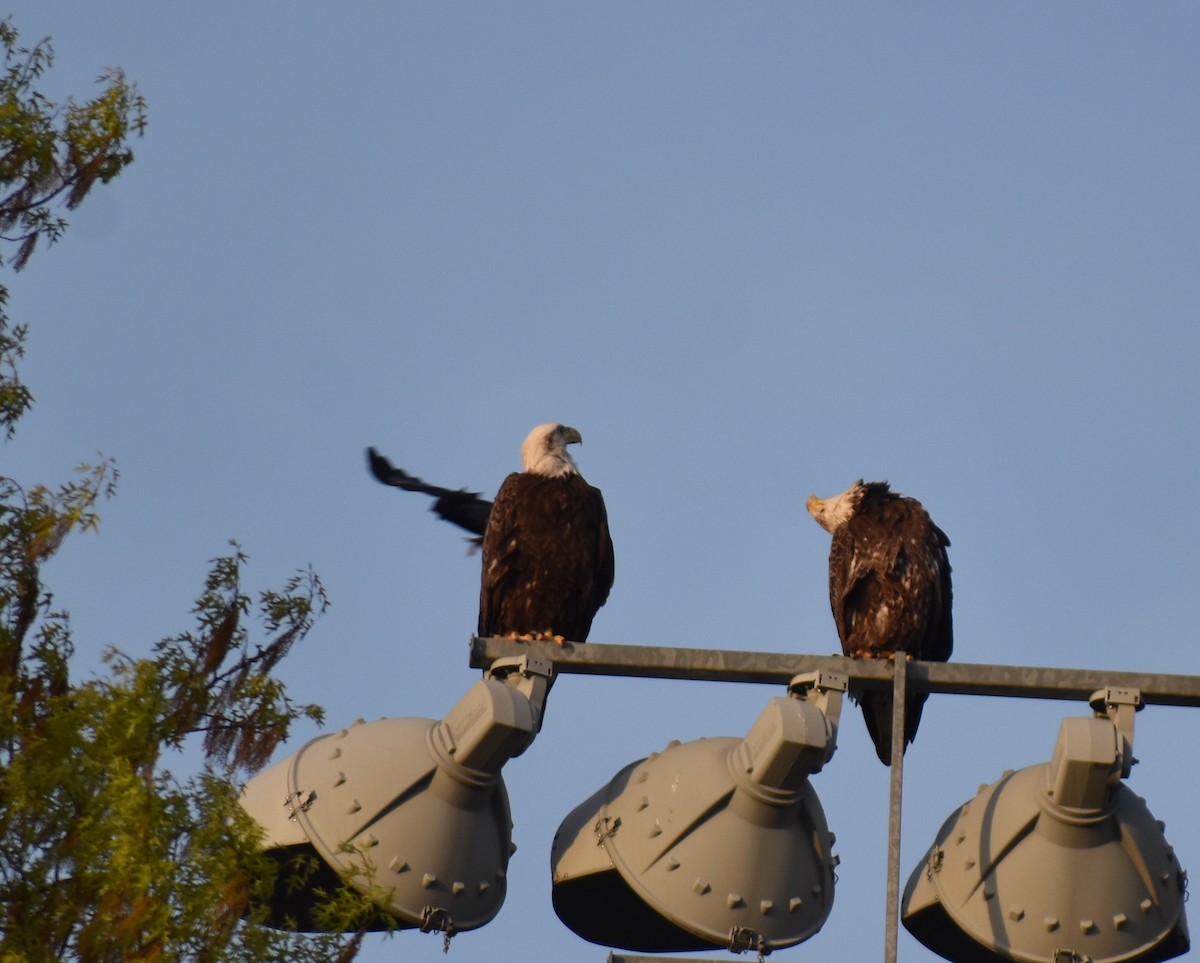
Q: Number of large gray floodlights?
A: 3